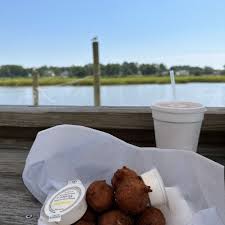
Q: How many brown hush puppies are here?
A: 5